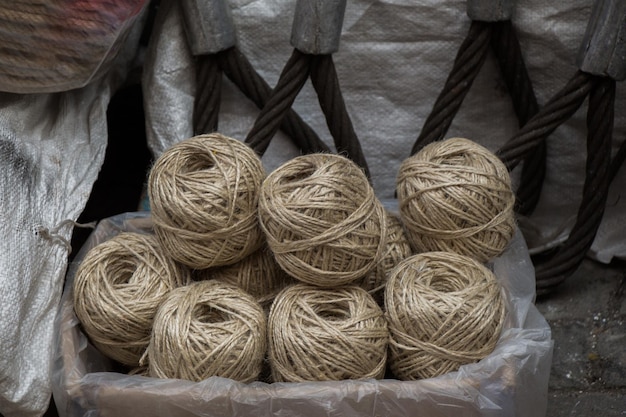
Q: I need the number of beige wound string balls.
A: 9